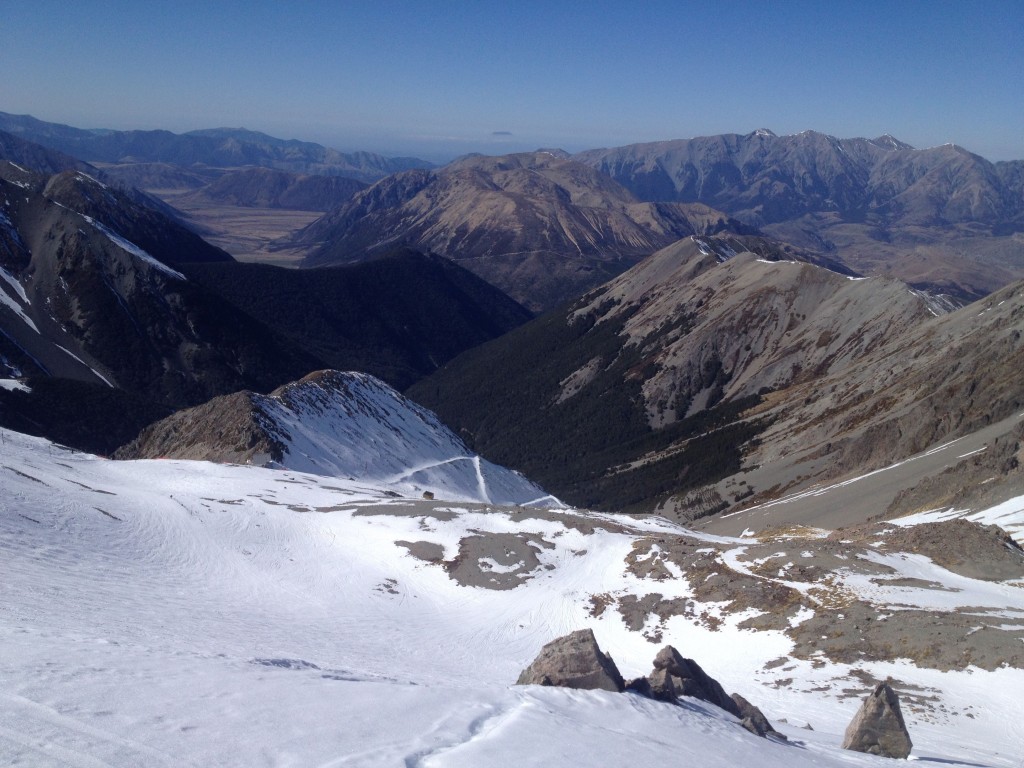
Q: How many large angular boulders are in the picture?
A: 3